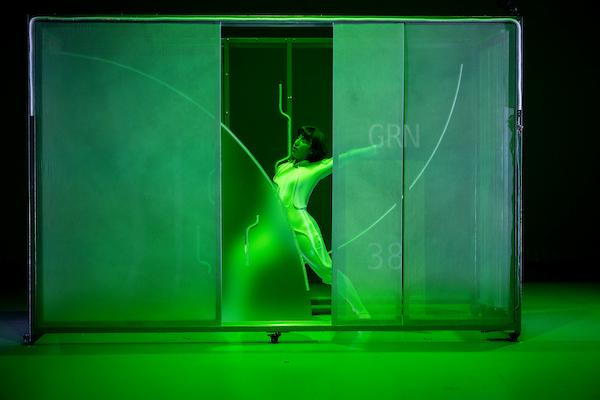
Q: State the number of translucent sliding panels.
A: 3